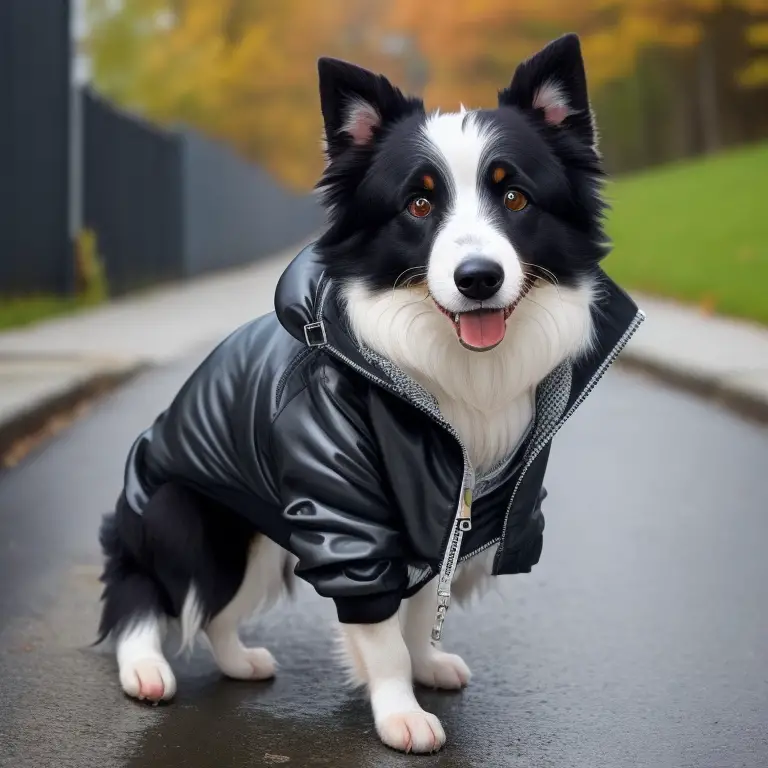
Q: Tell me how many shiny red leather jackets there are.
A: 0